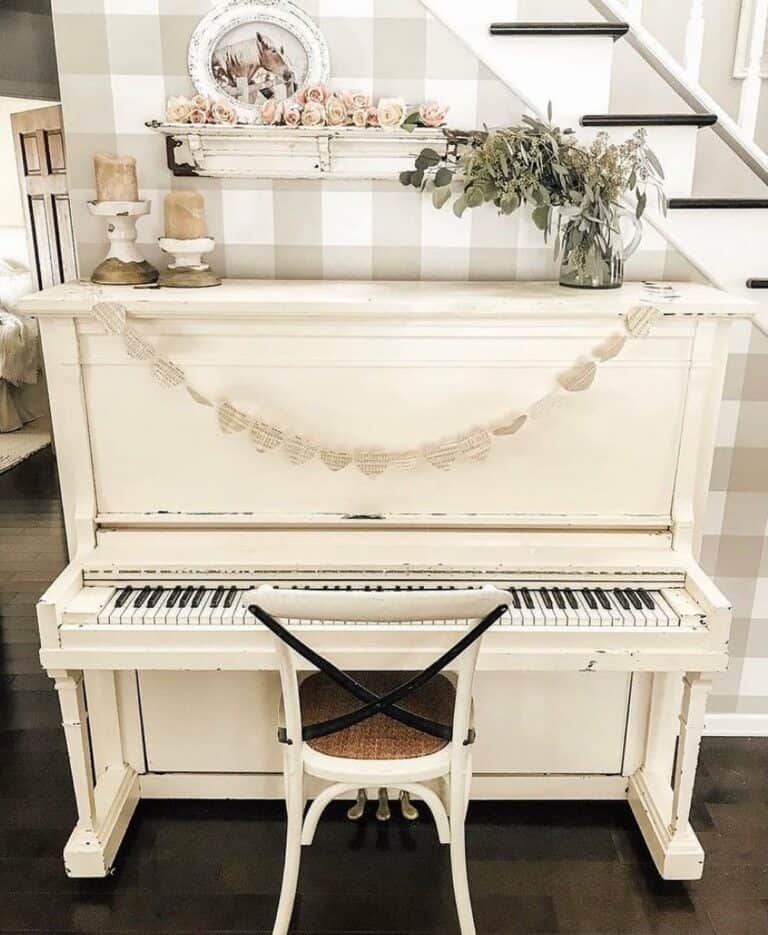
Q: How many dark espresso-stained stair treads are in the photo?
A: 4